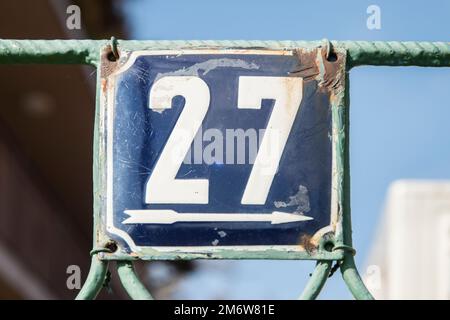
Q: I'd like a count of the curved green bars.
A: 4